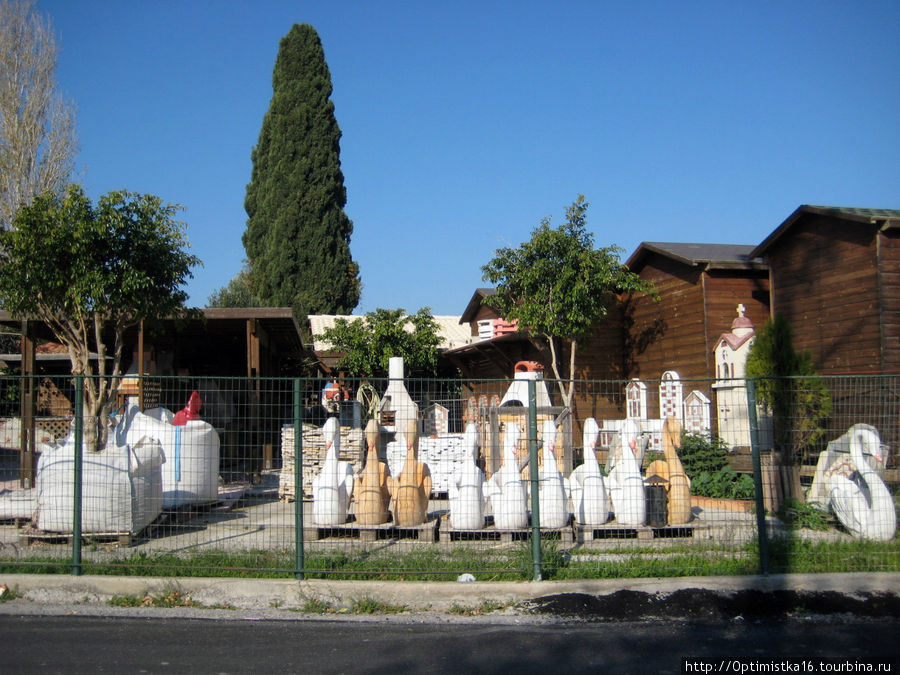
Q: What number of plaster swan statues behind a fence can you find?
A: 10